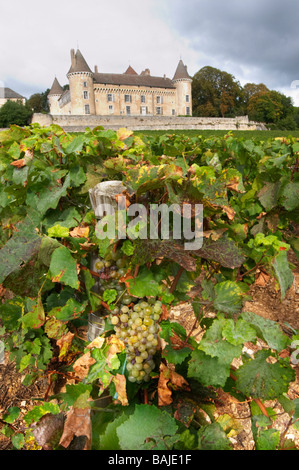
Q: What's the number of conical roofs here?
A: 3